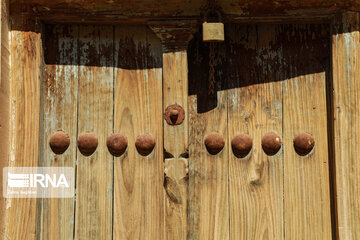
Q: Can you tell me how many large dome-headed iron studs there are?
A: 8